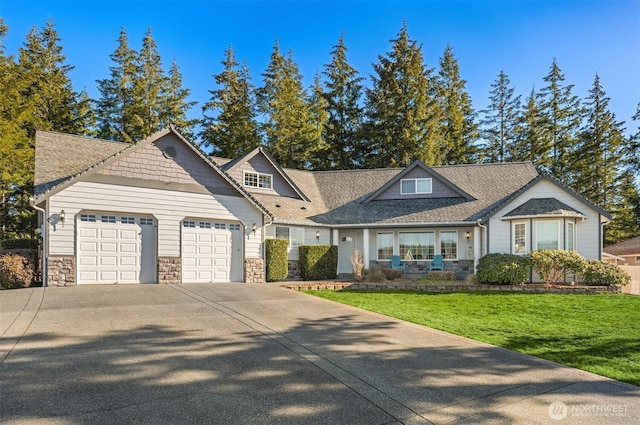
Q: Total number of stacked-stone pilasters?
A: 3